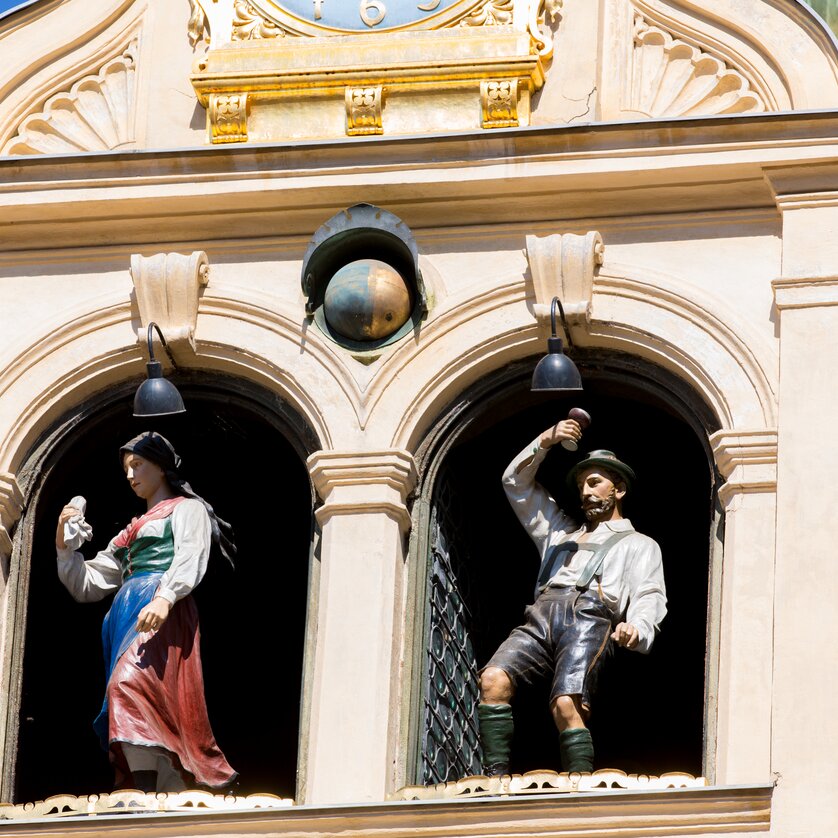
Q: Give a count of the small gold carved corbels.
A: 3